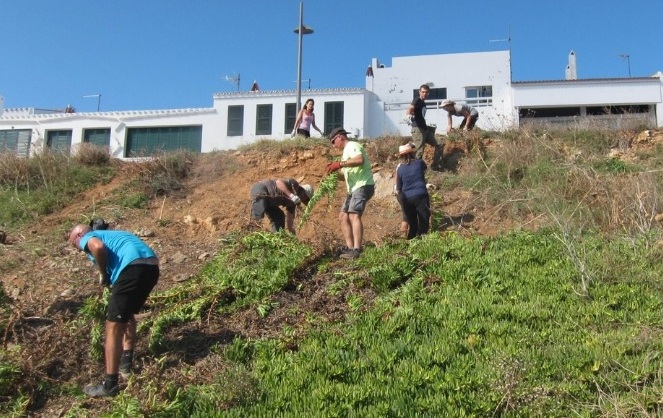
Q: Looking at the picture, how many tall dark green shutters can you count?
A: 4